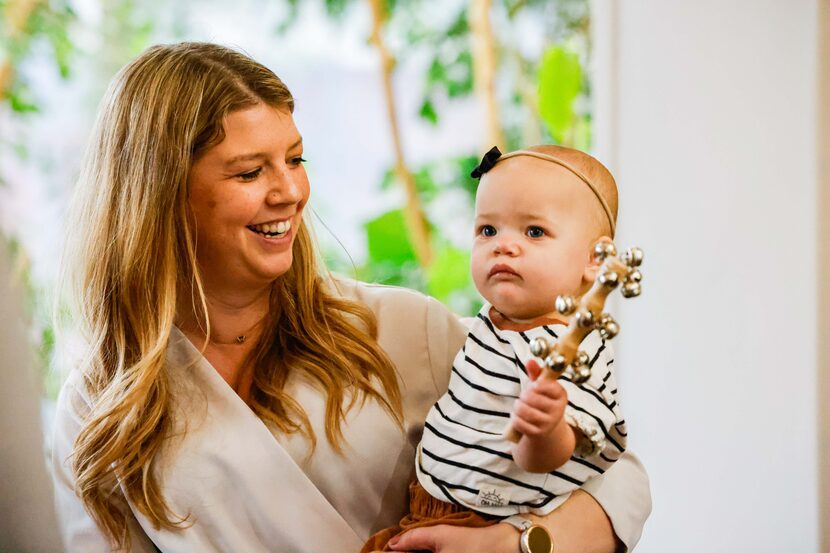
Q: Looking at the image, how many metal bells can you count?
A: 13